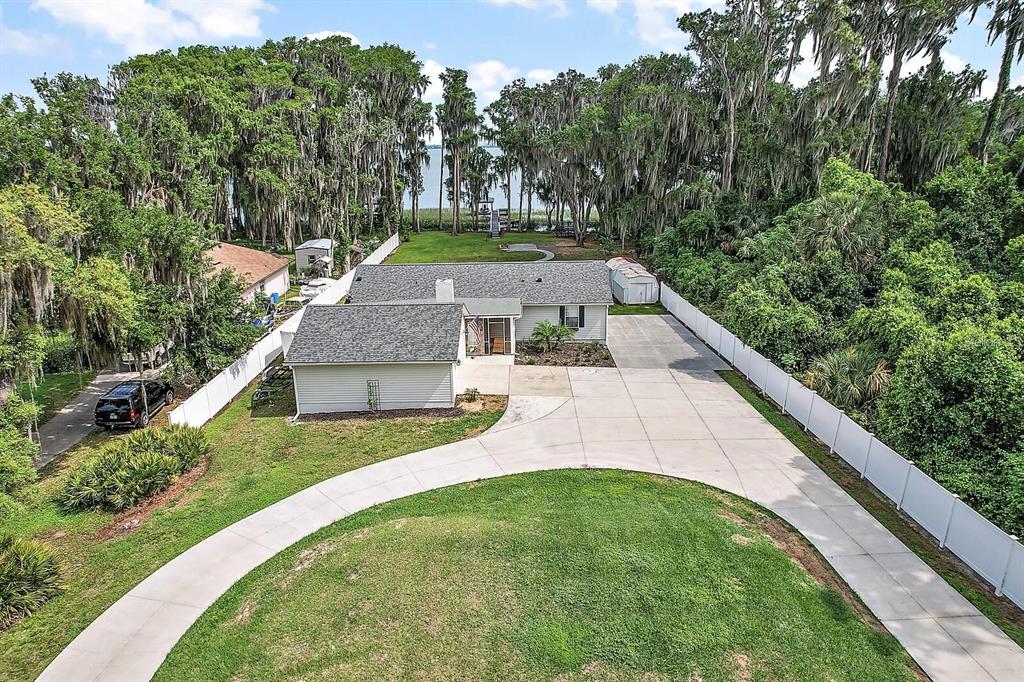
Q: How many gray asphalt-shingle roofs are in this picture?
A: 2